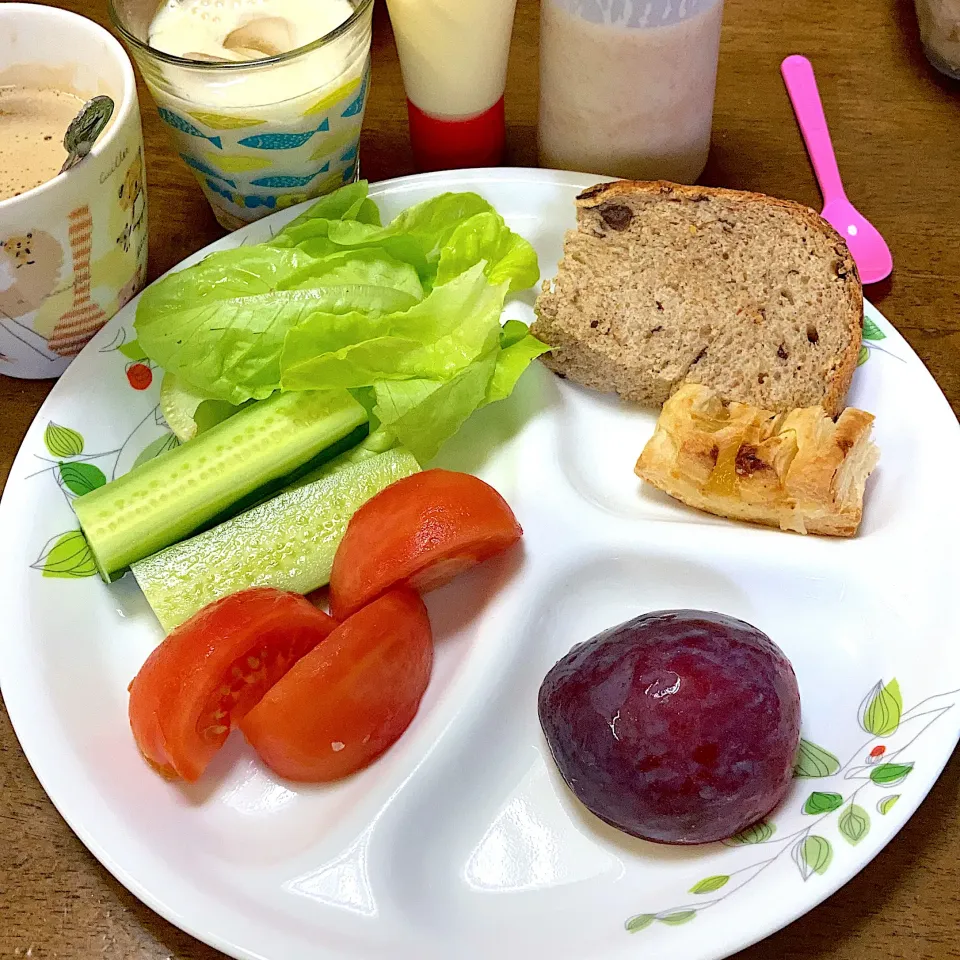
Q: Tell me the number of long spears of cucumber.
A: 2